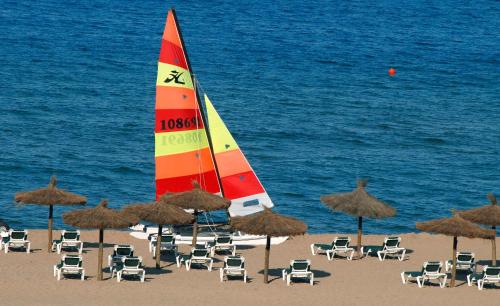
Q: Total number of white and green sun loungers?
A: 15